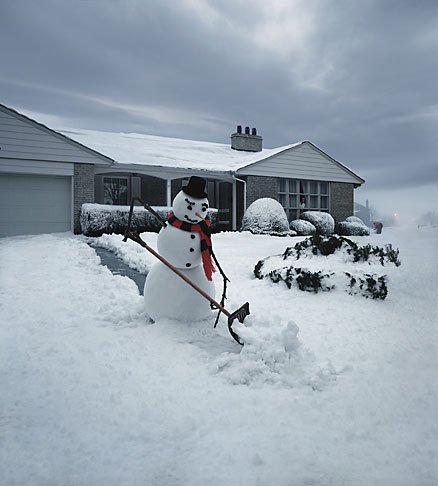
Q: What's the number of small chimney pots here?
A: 3